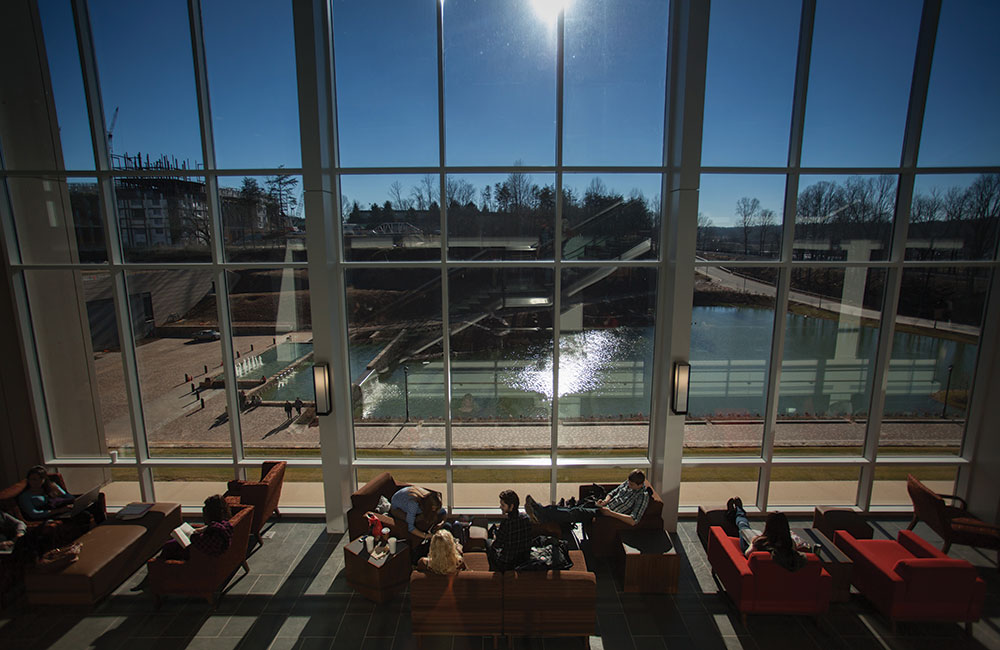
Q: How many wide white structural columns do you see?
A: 2